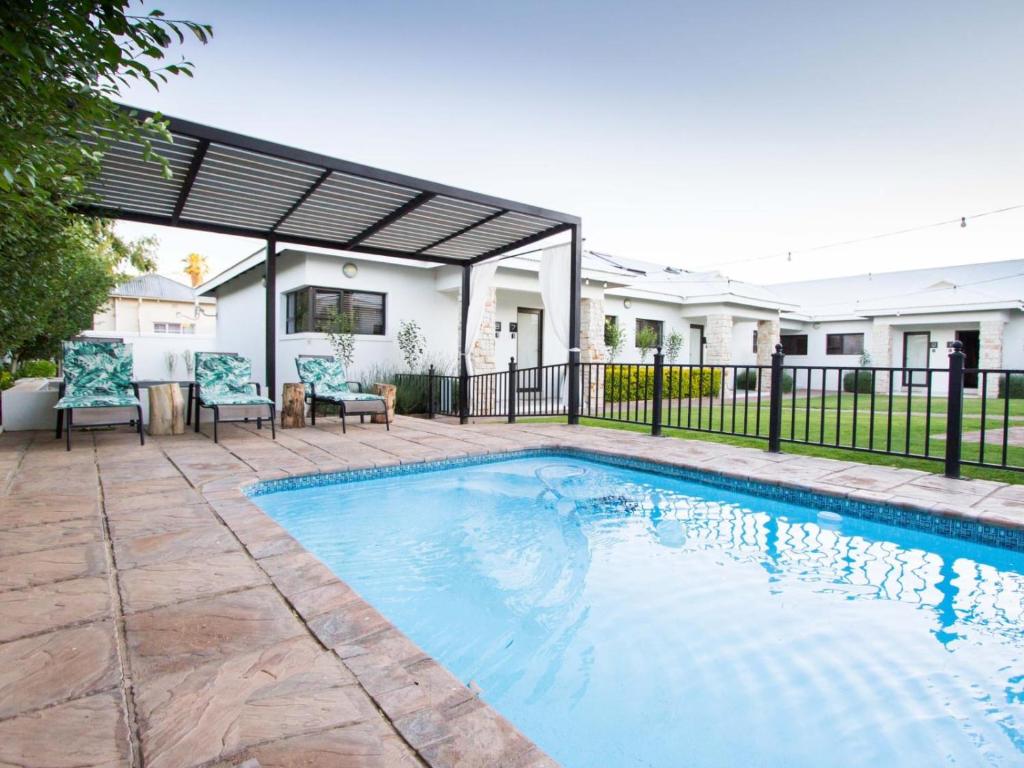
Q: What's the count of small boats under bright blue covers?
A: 0